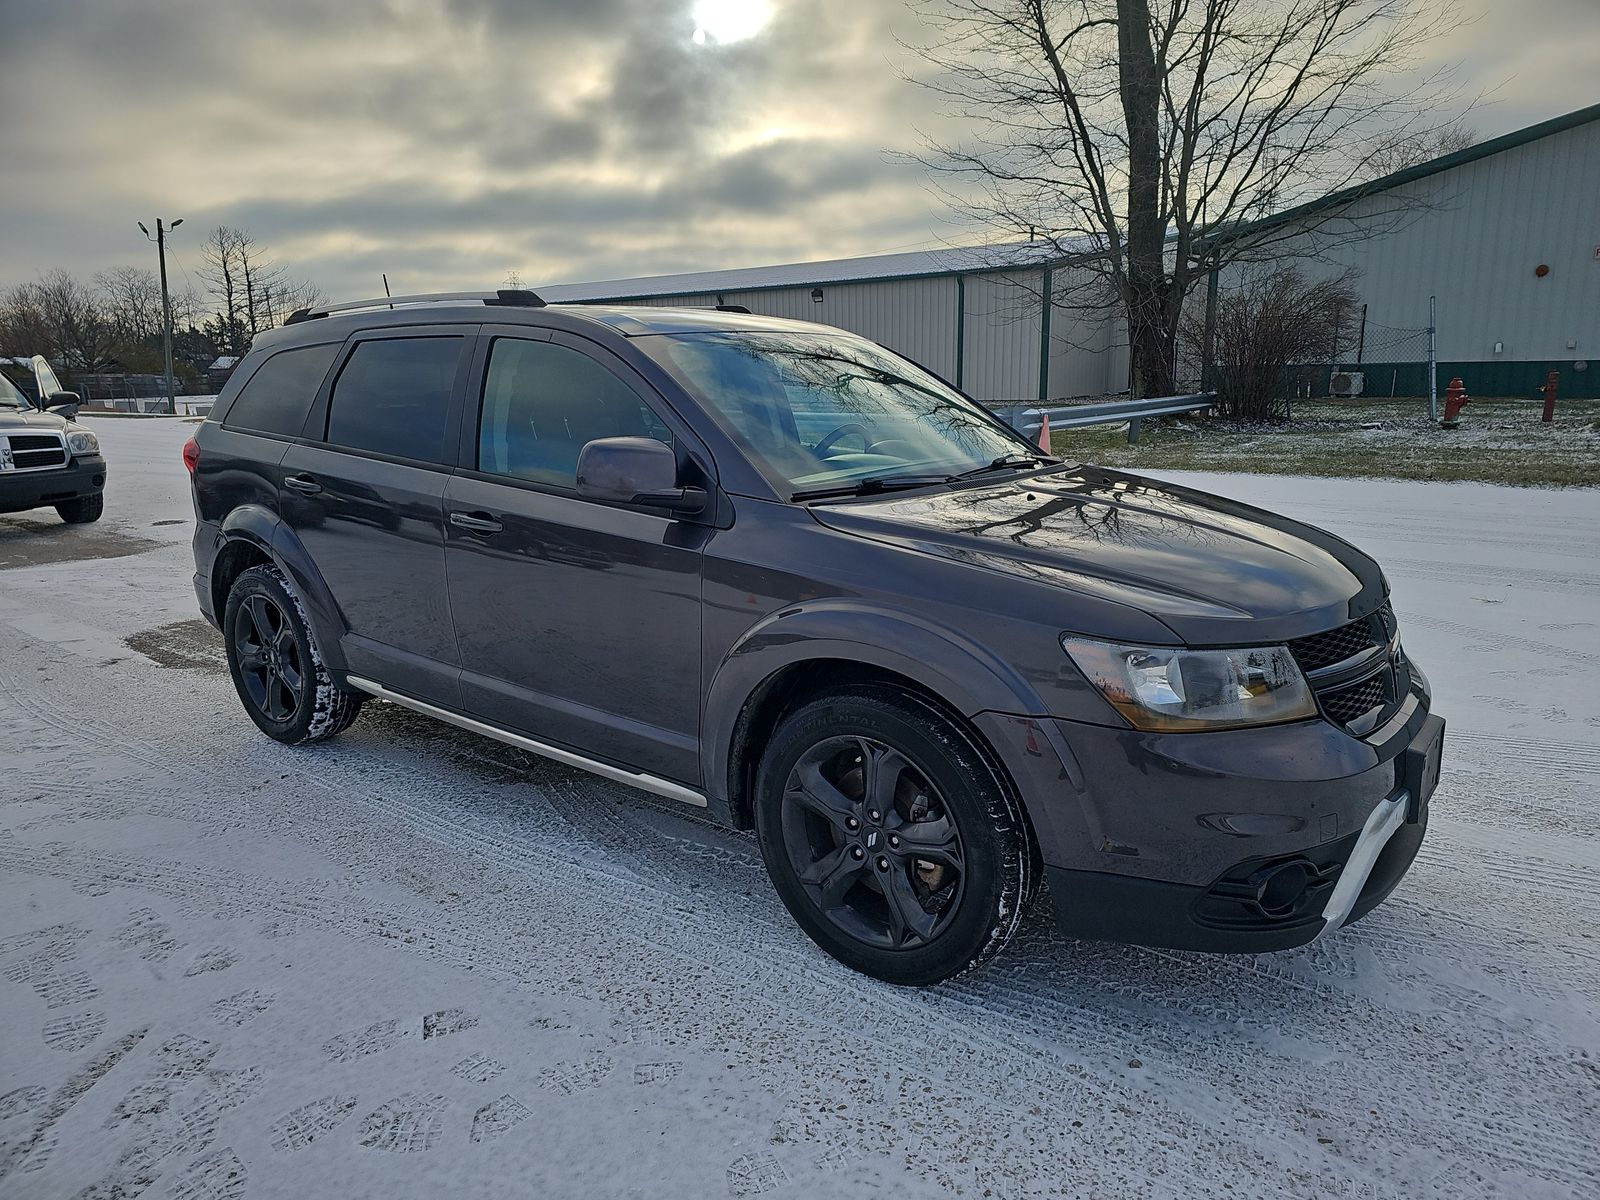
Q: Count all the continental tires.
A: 1